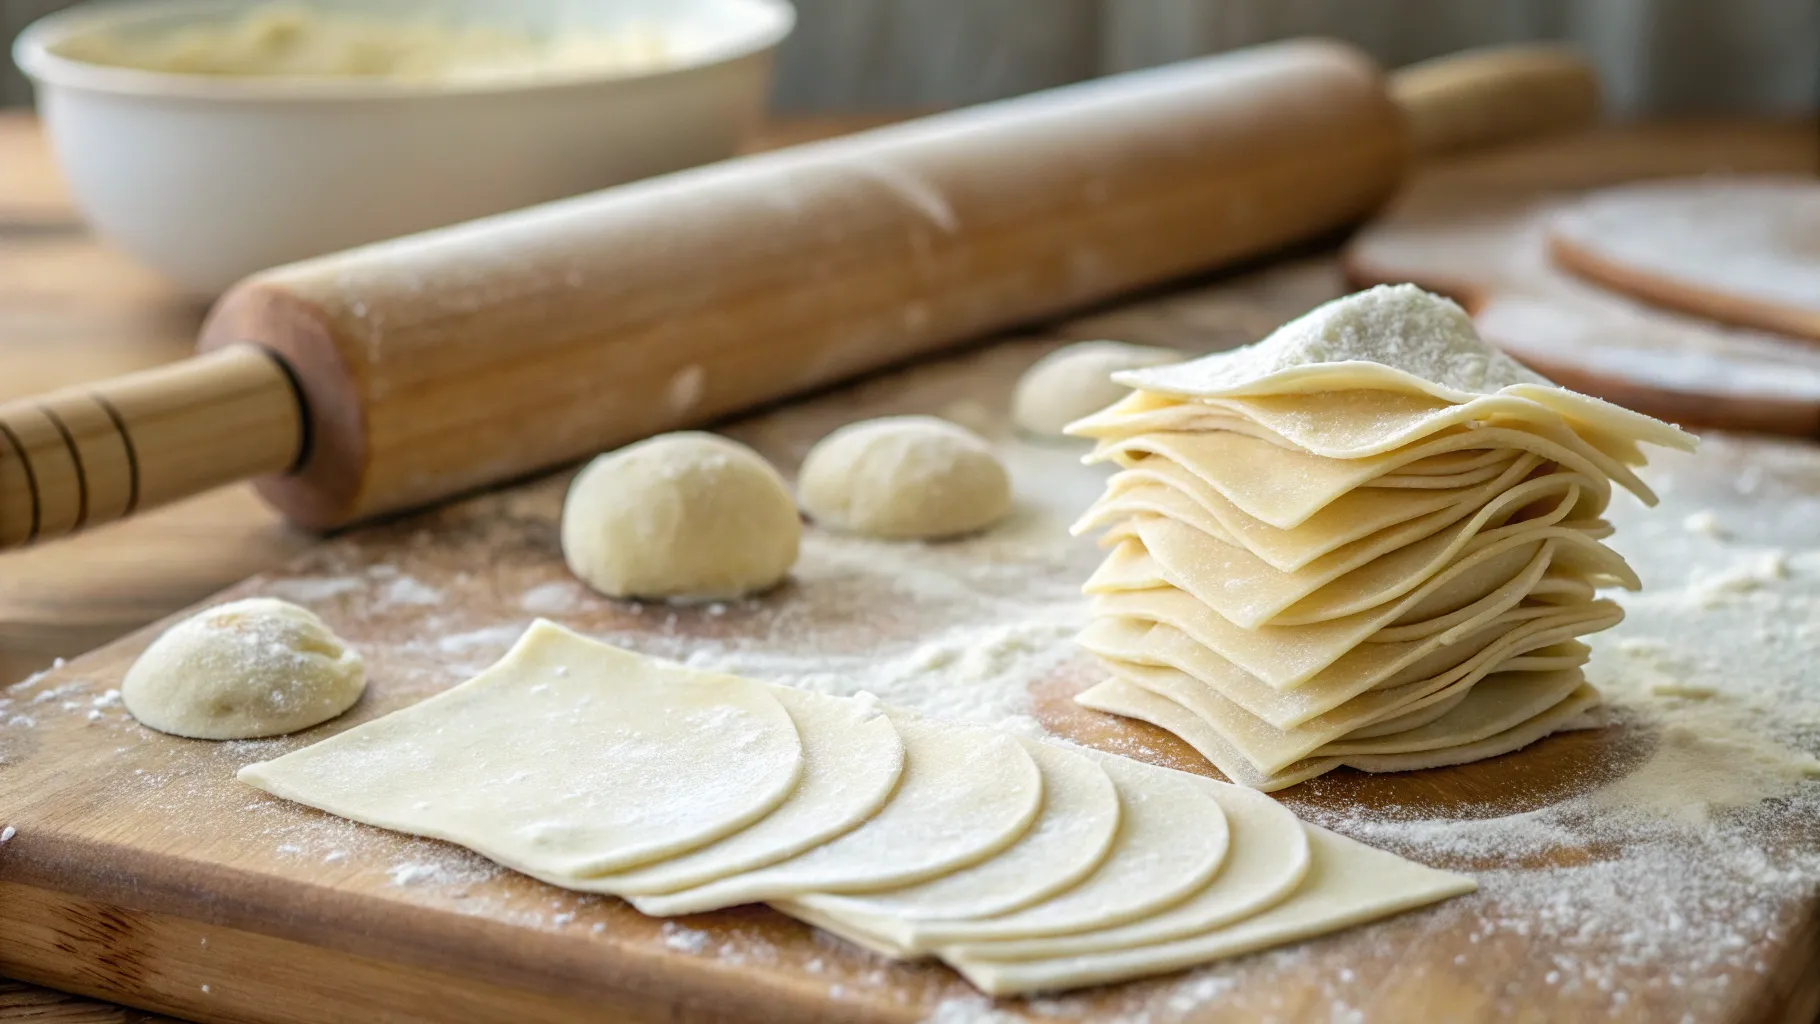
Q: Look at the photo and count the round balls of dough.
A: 4